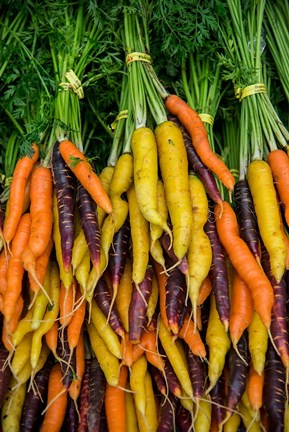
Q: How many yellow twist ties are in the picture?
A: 5